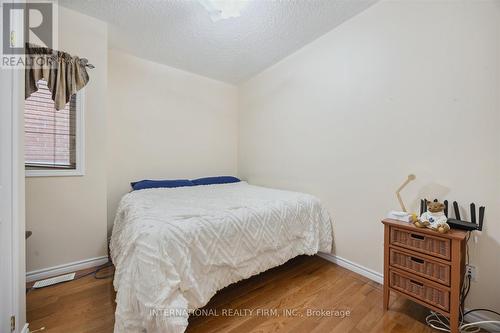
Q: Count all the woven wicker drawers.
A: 3